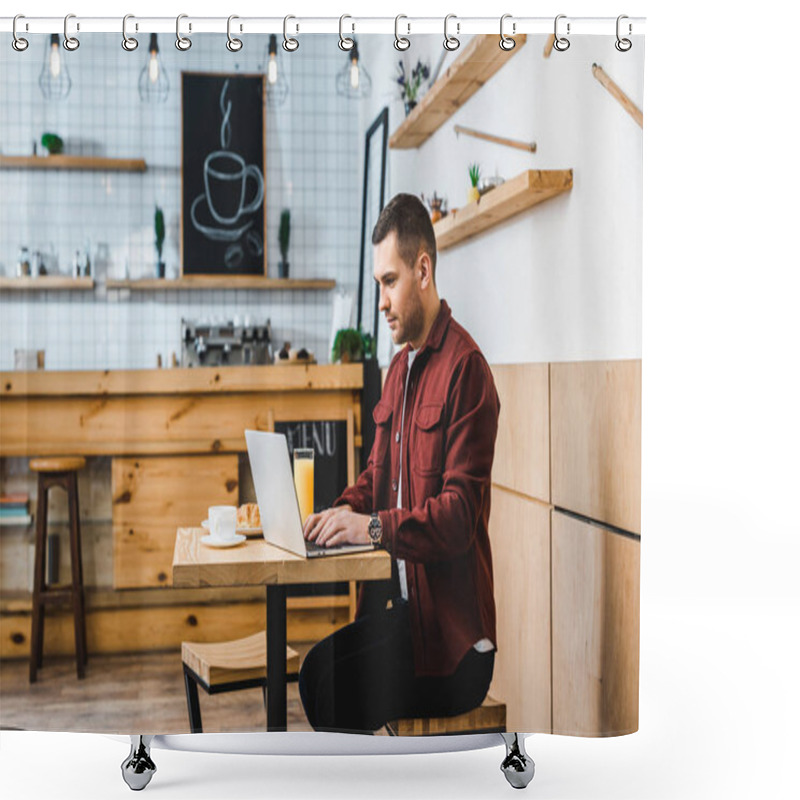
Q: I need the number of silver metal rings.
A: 12